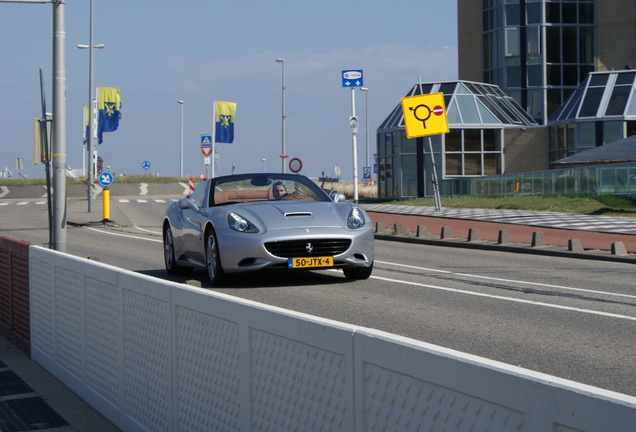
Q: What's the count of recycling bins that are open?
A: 0